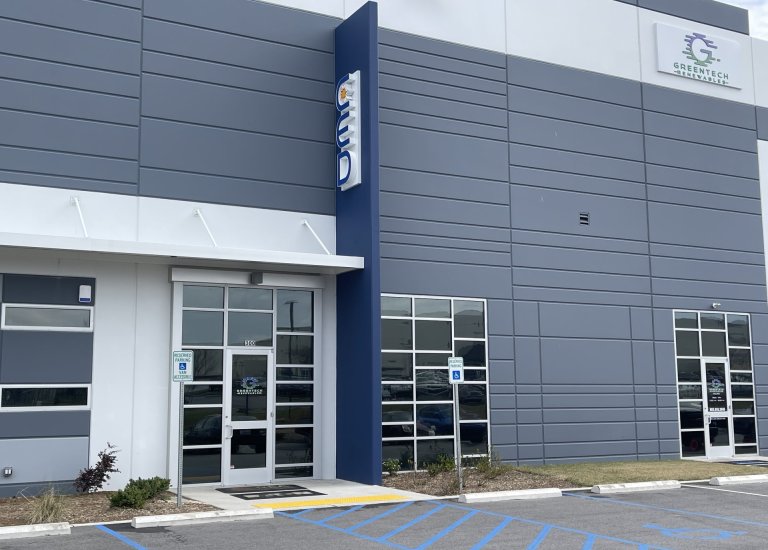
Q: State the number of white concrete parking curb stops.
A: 5